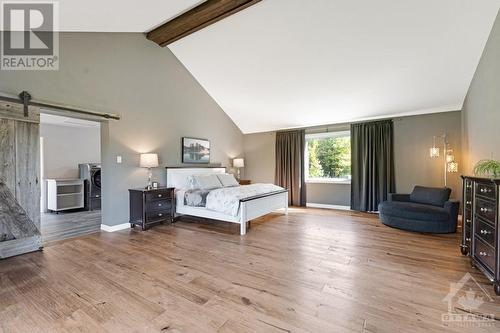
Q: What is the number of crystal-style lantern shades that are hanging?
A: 3